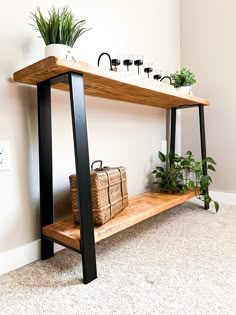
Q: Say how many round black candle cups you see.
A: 5